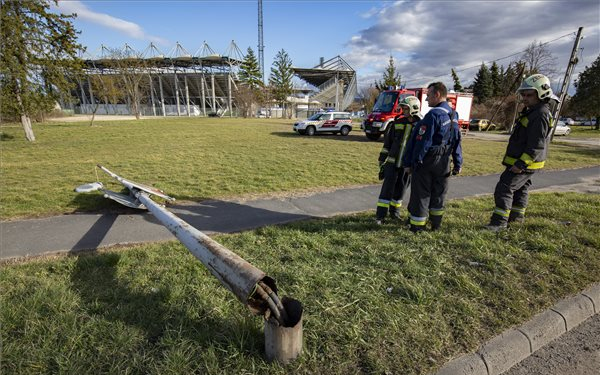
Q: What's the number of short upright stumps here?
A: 1